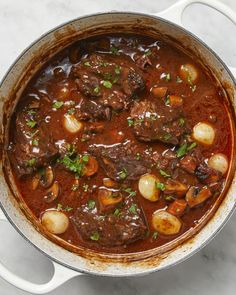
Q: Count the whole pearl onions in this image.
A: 7